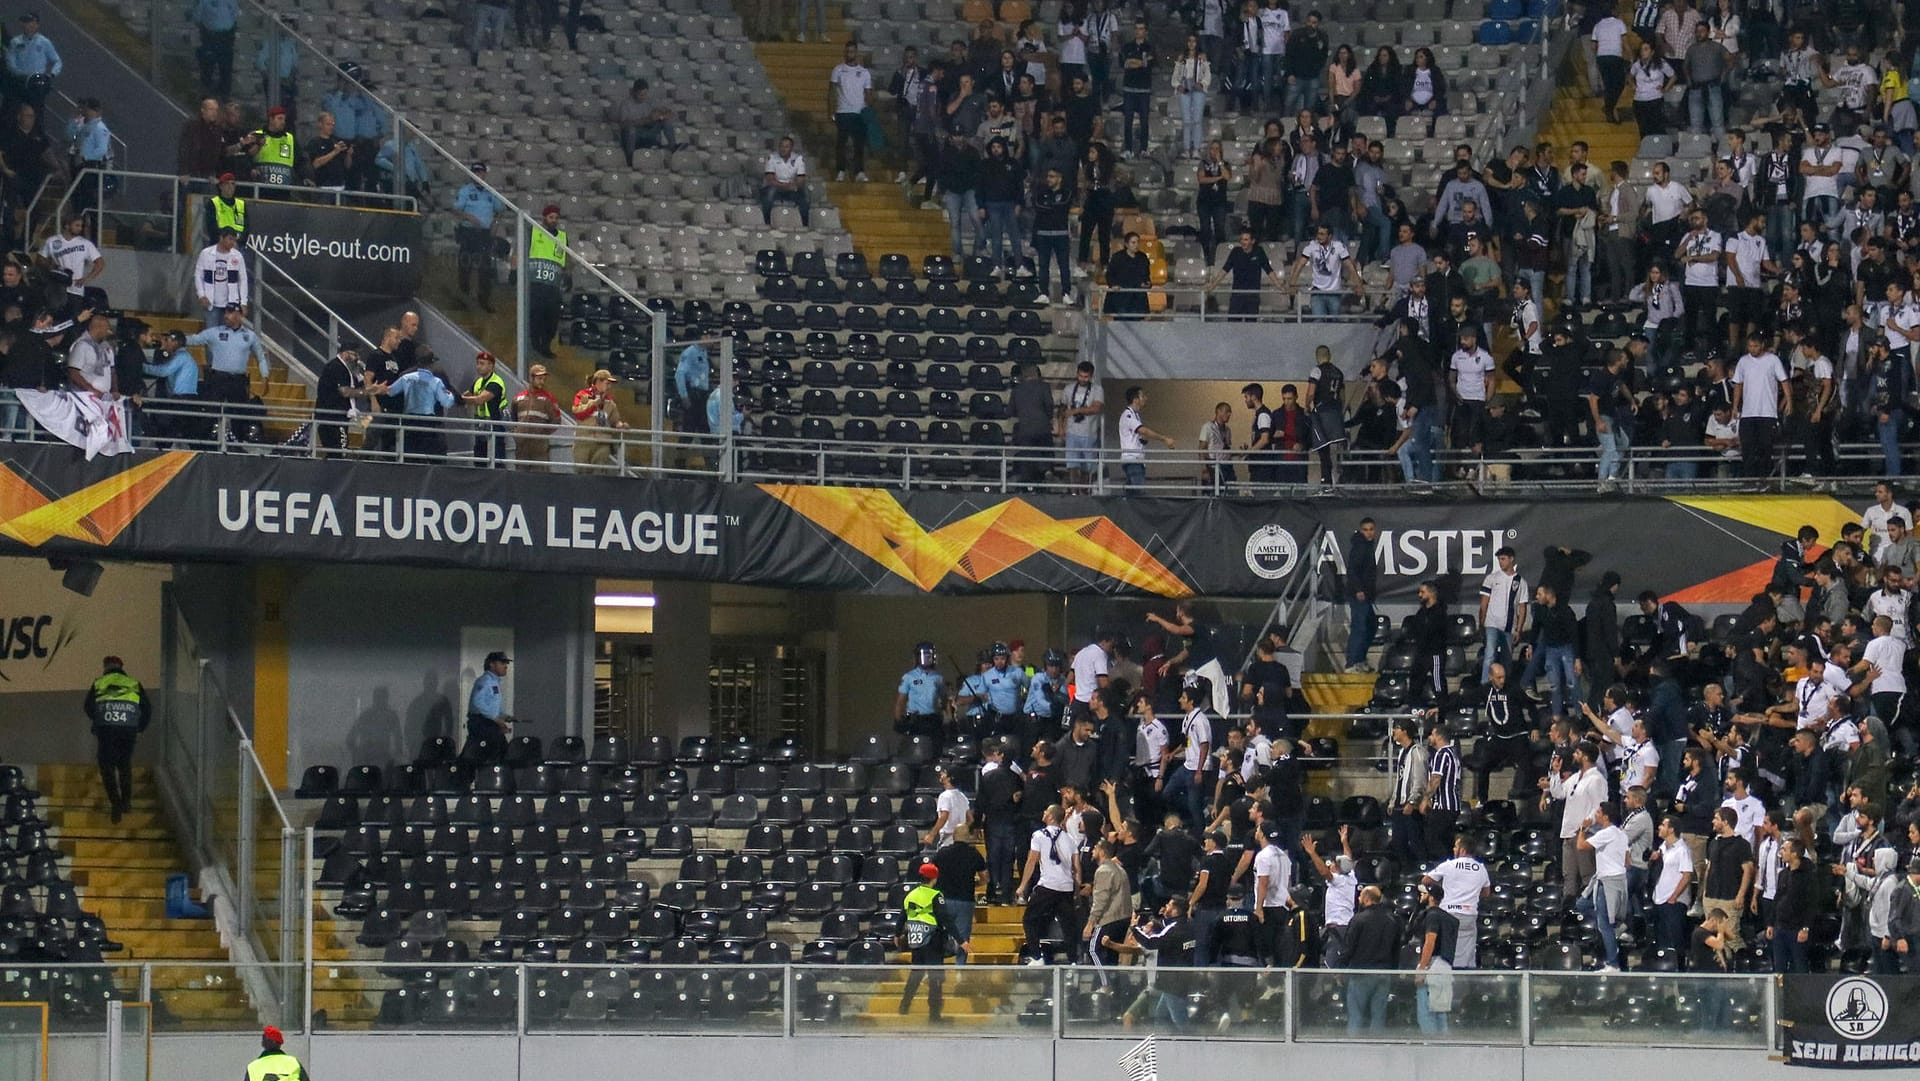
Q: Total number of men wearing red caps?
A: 8